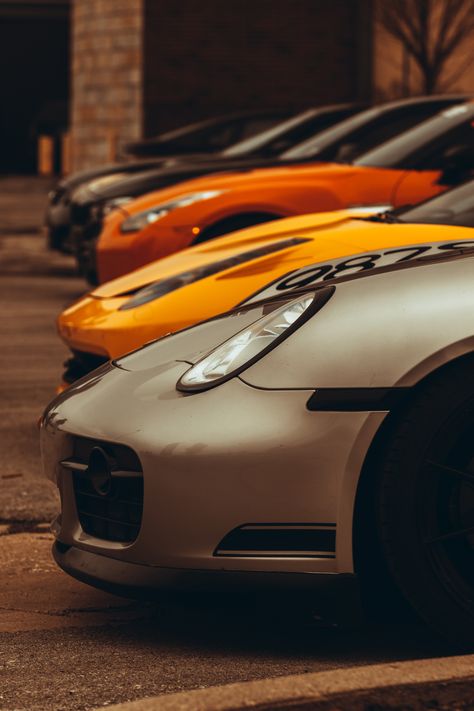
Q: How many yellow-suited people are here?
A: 0